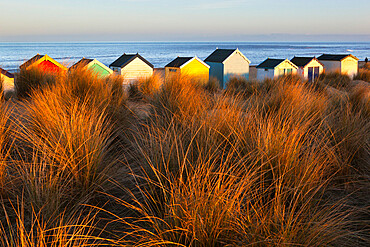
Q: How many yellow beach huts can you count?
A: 1